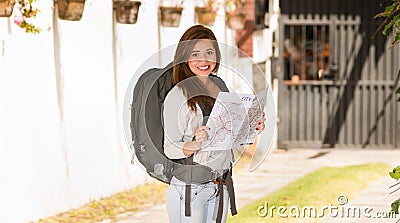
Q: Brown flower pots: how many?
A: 6